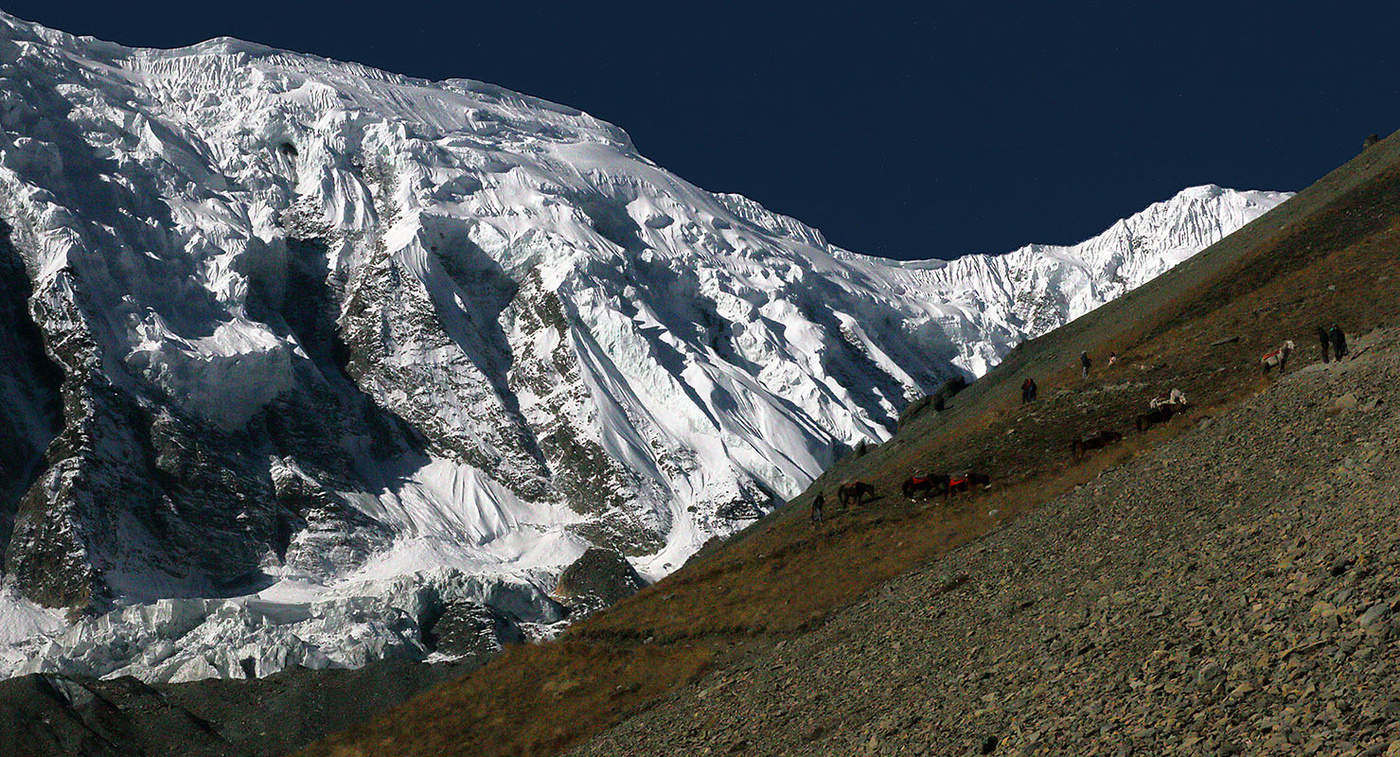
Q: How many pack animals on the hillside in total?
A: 7